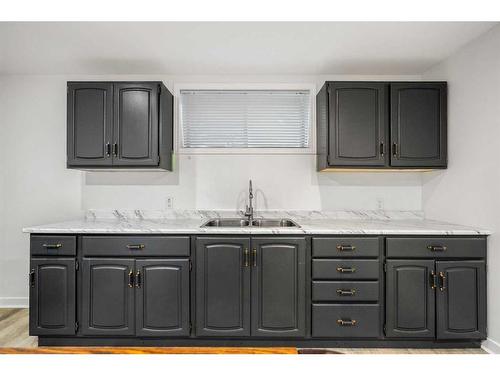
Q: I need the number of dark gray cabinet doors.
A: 11